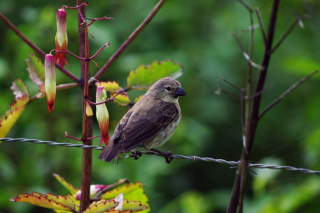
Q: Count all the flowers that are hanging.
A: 3